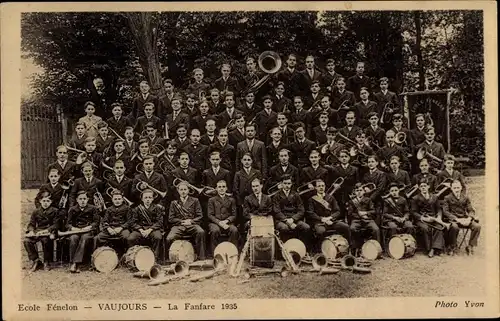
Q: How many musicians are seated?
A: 13